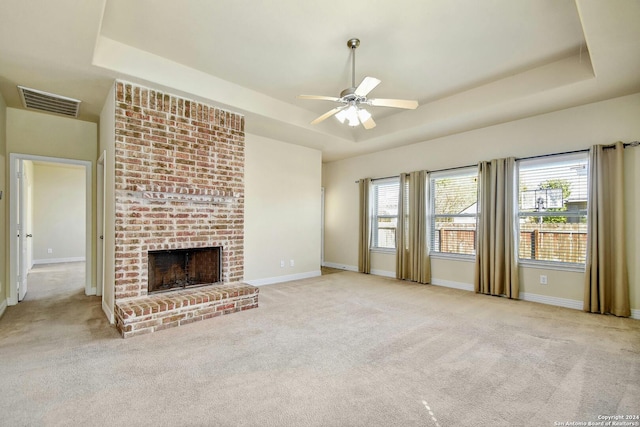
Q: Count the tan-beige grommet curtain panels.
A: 4